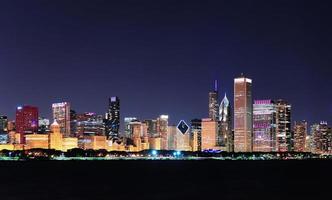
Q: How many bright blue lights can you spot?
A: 2